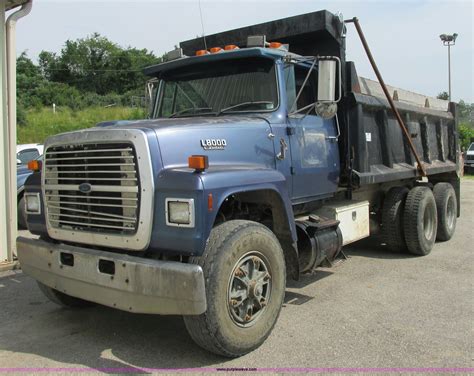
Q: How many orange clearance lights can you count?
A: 4